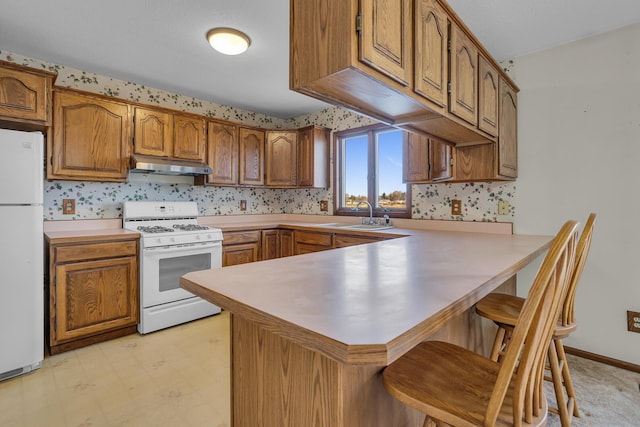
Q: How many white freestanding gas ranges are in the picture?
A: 1